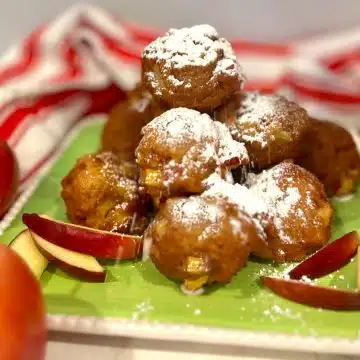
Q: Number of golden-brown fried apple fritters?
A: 8